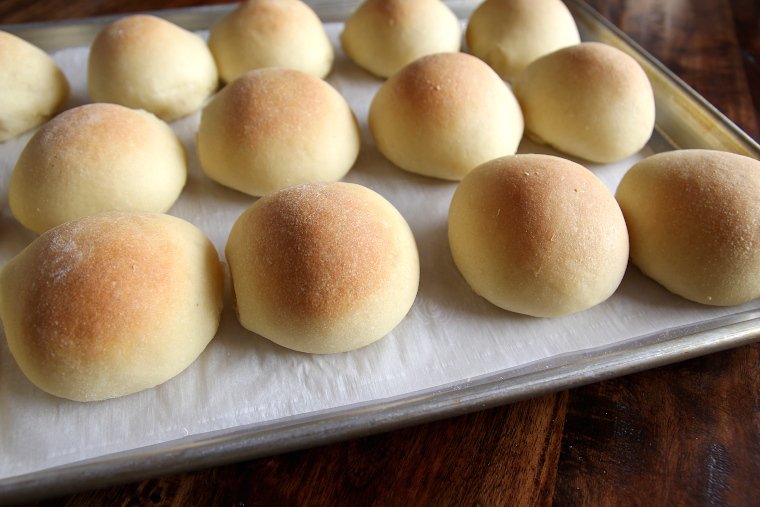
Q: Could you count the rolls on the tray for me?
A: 13